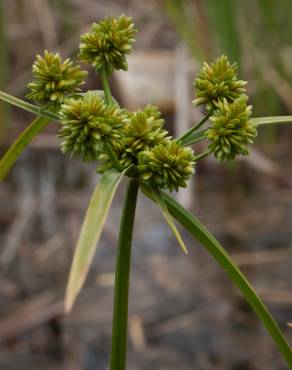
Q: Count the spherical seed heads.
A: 7